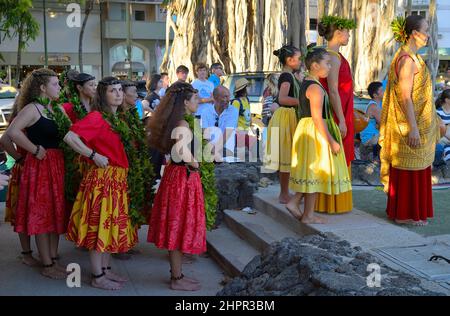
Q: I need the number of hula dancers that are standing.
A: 9